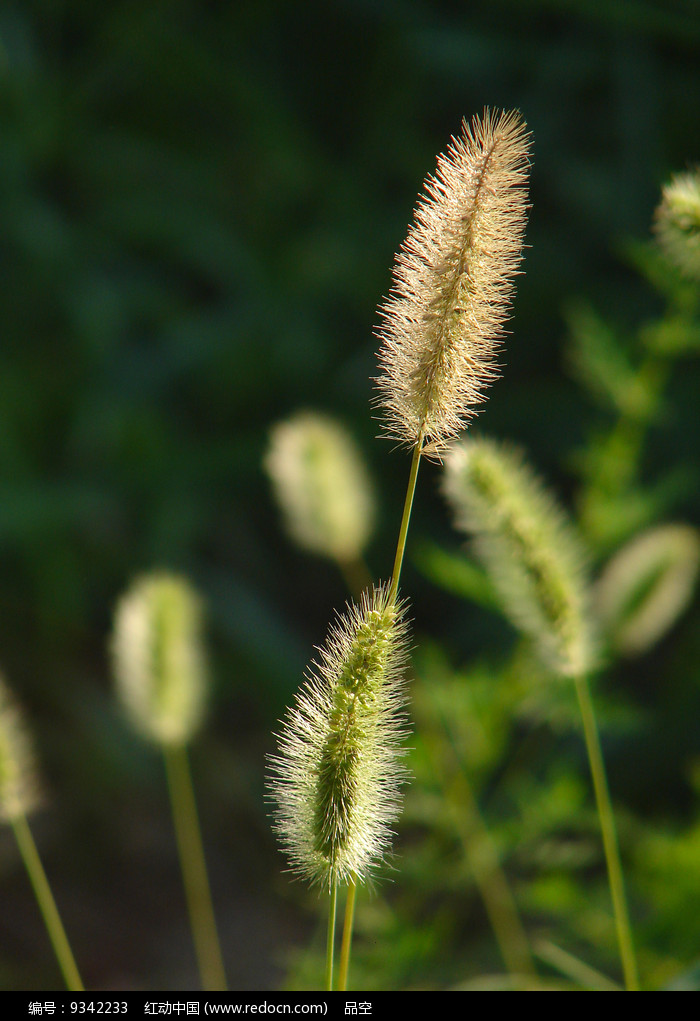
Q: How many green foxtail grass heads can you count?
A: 8